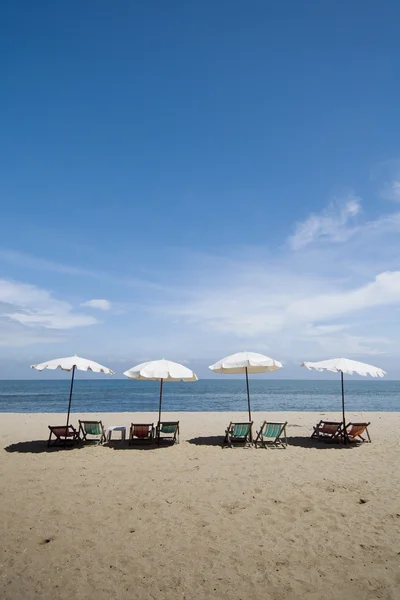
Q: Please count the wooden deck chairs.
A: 8